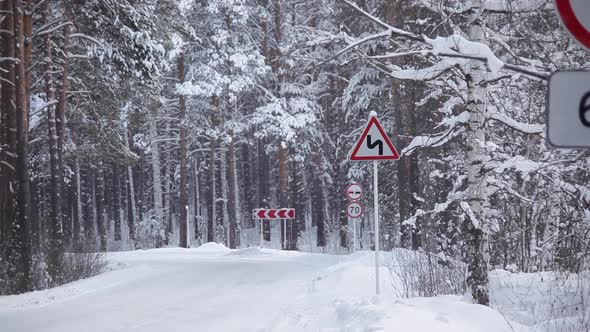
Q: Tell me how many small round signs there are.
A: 2